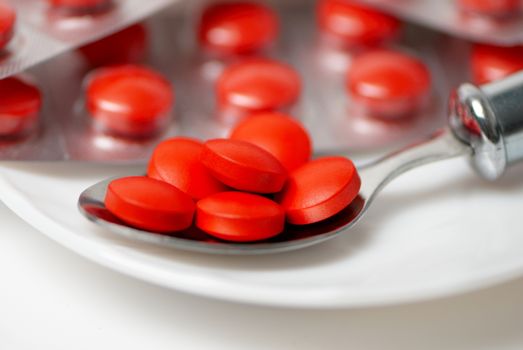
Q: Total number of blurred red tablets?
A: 11